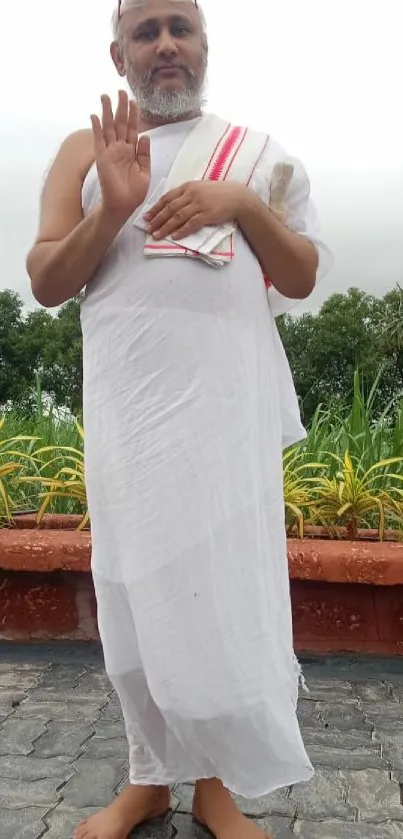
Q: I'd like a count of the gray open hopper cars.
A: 0